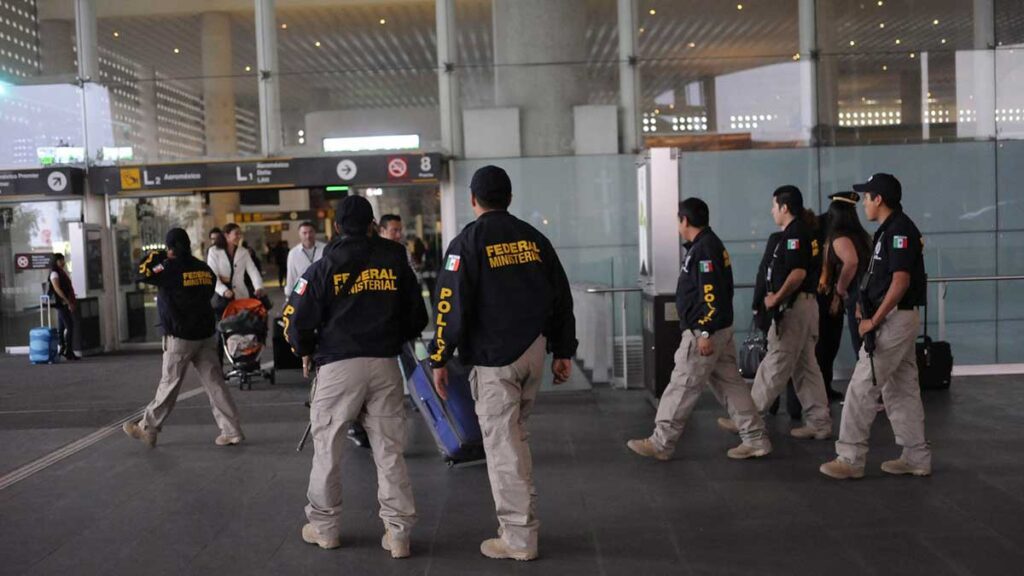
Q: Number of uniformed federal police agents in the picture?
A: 6